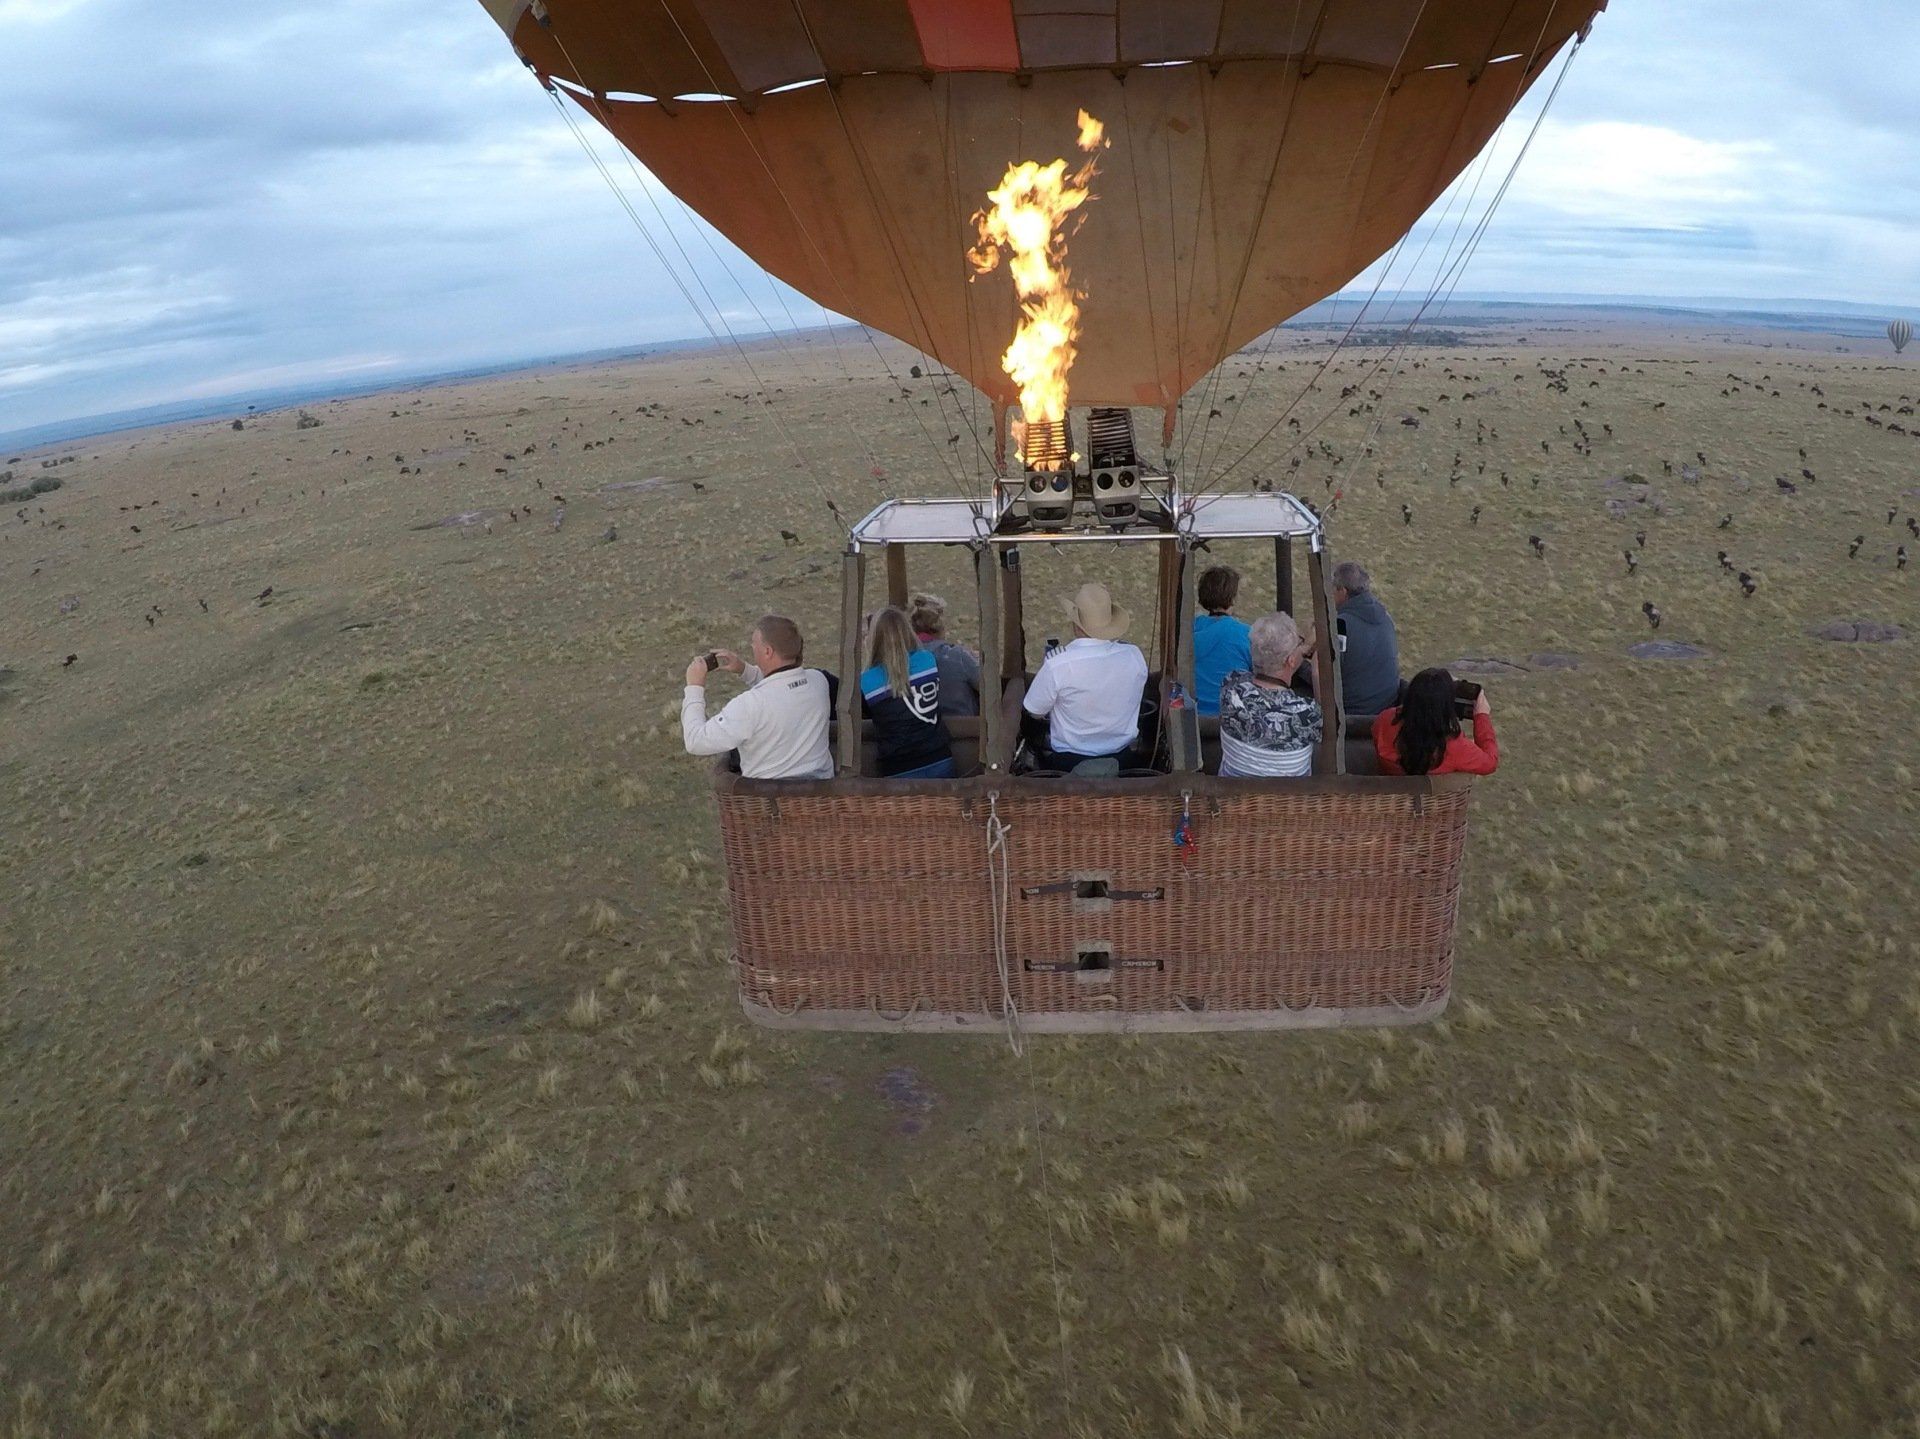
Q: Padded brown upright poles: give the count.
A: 8